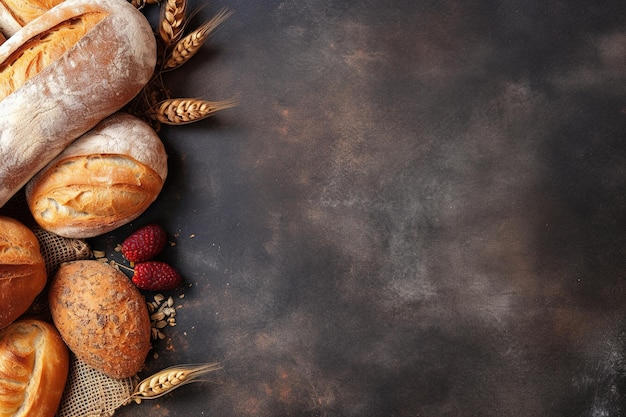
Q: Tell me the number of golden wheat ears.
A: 4